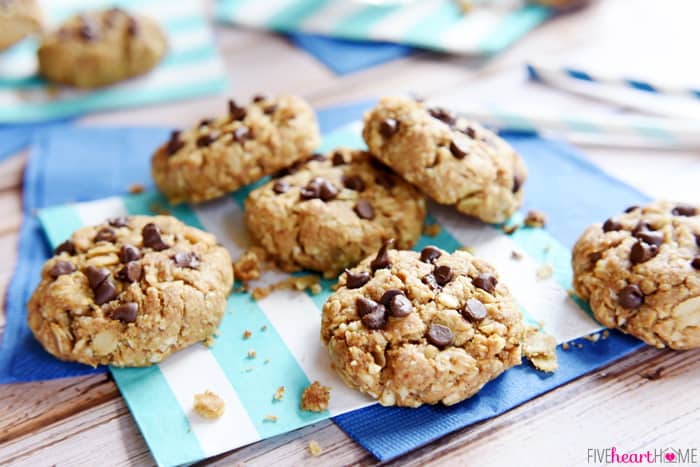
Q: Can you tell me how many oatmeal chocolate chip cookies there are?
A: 8